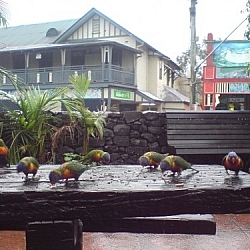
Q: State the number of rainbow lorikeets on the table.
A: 7